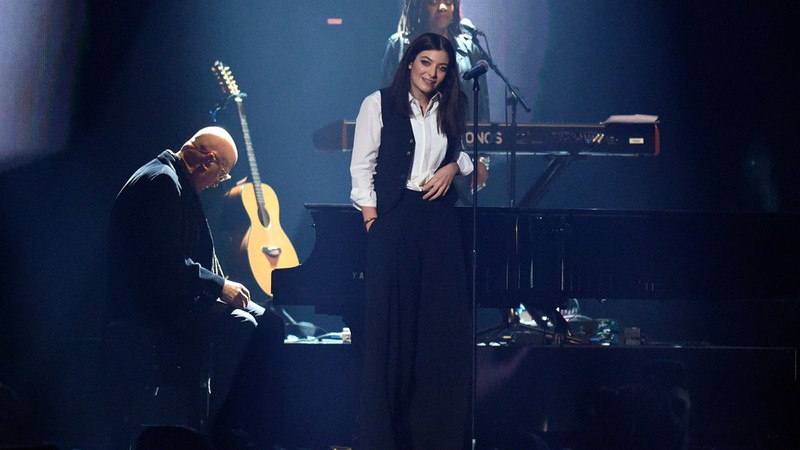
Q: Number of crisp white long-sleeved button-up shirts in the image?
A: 1